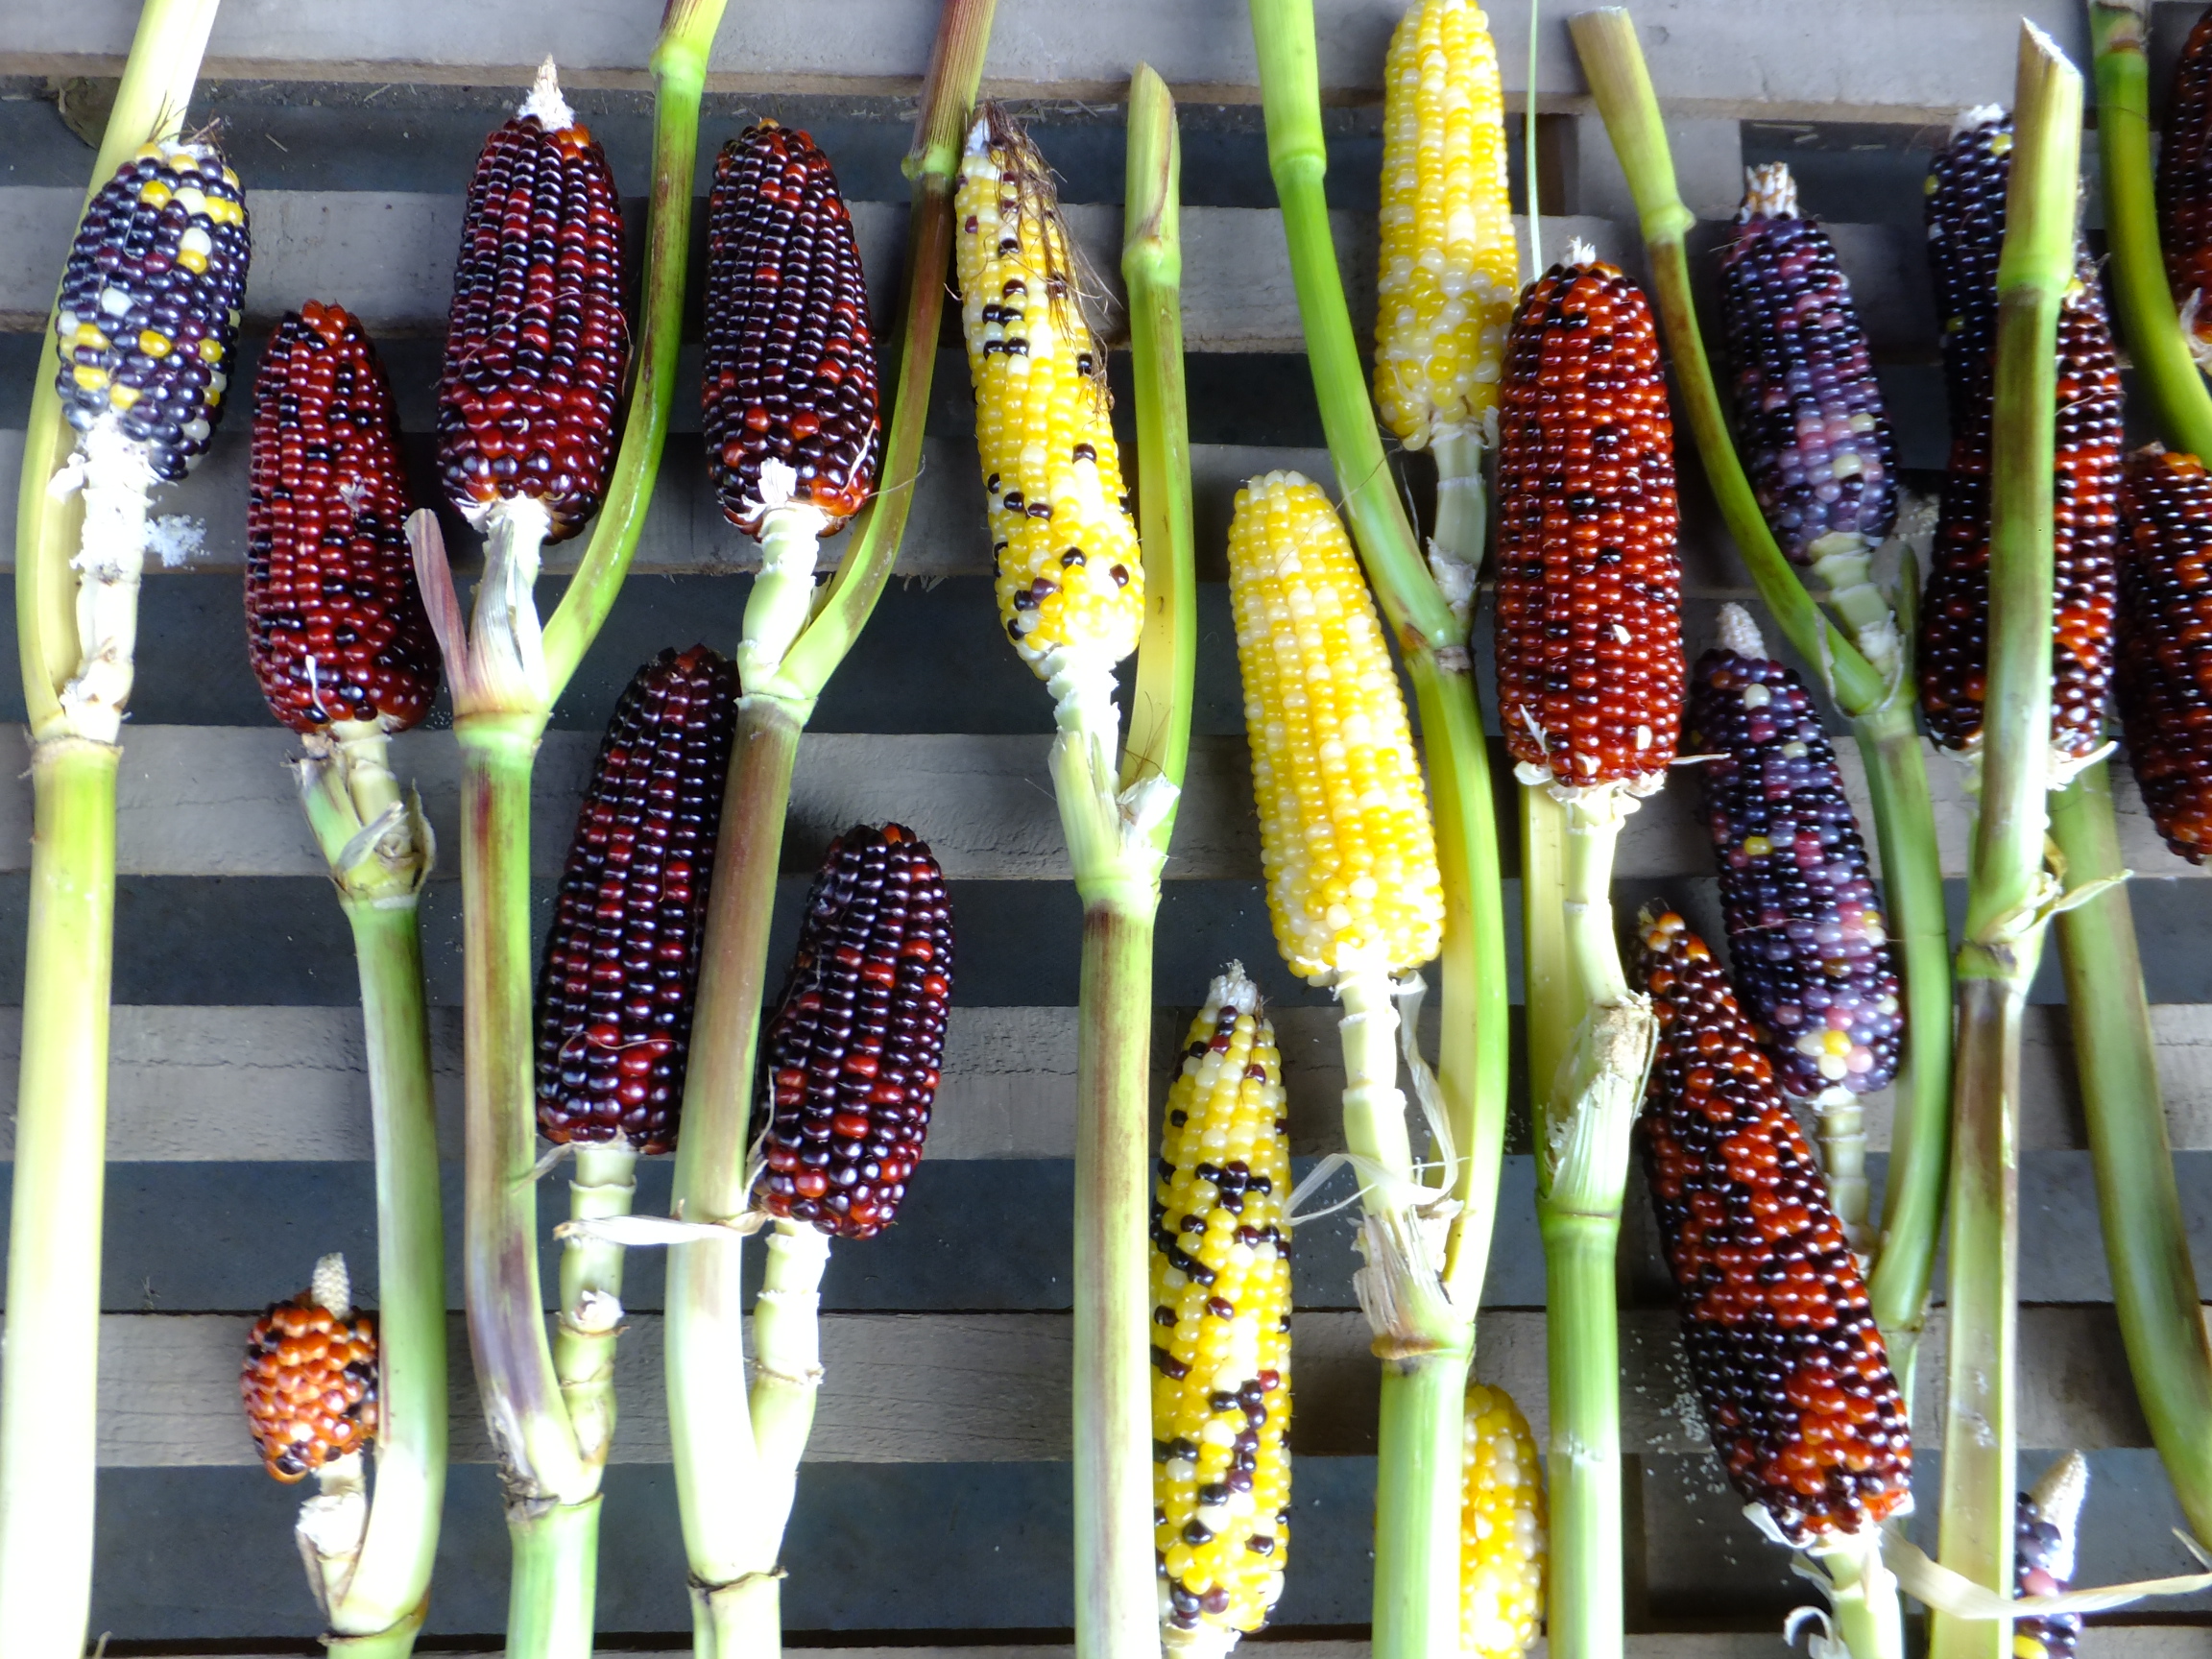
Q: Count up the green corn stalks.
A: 11